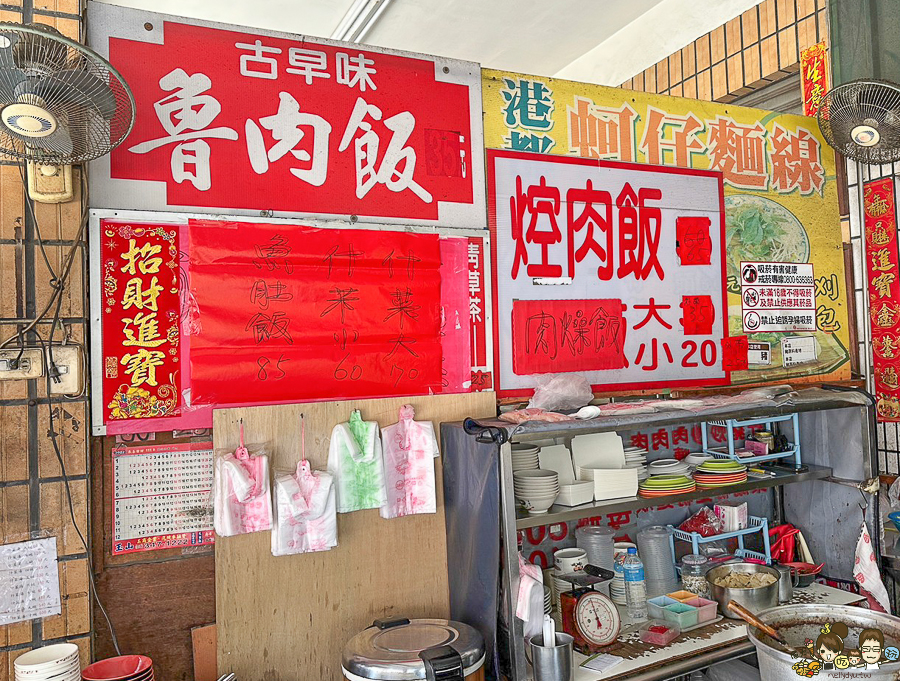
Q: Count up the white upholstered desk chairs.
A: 0